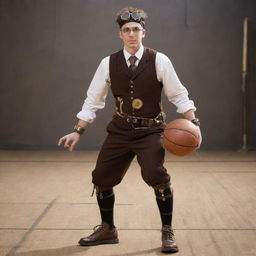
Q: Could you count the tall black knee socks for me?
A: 2